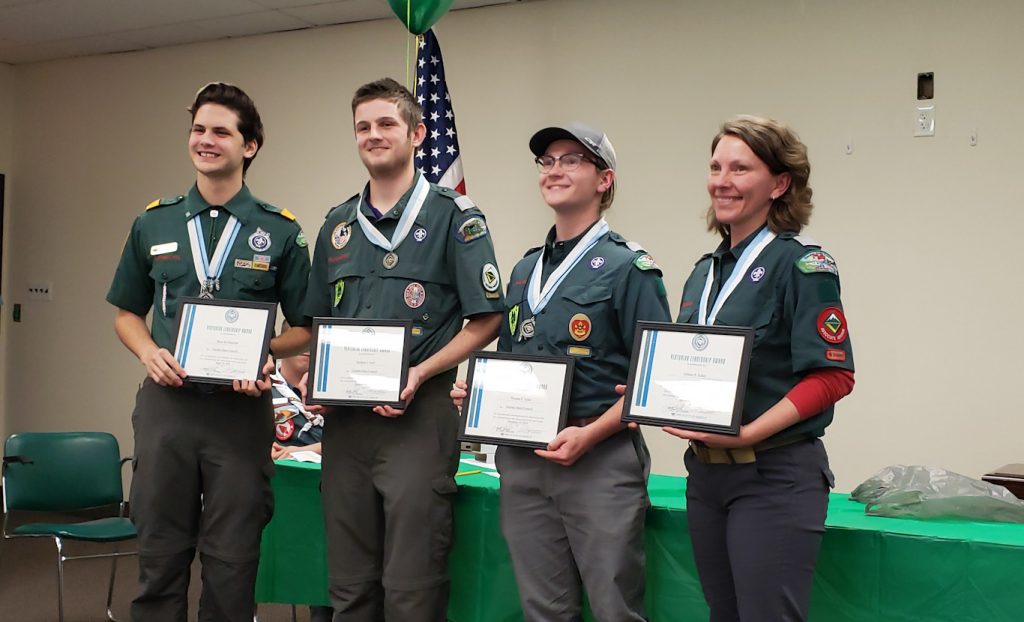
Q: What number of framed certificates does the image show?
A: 4